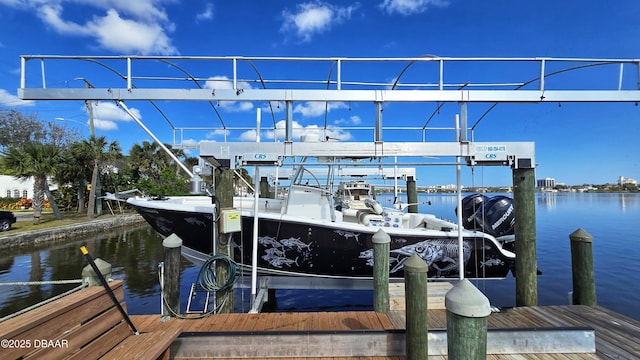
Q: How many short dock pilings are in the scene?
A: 6